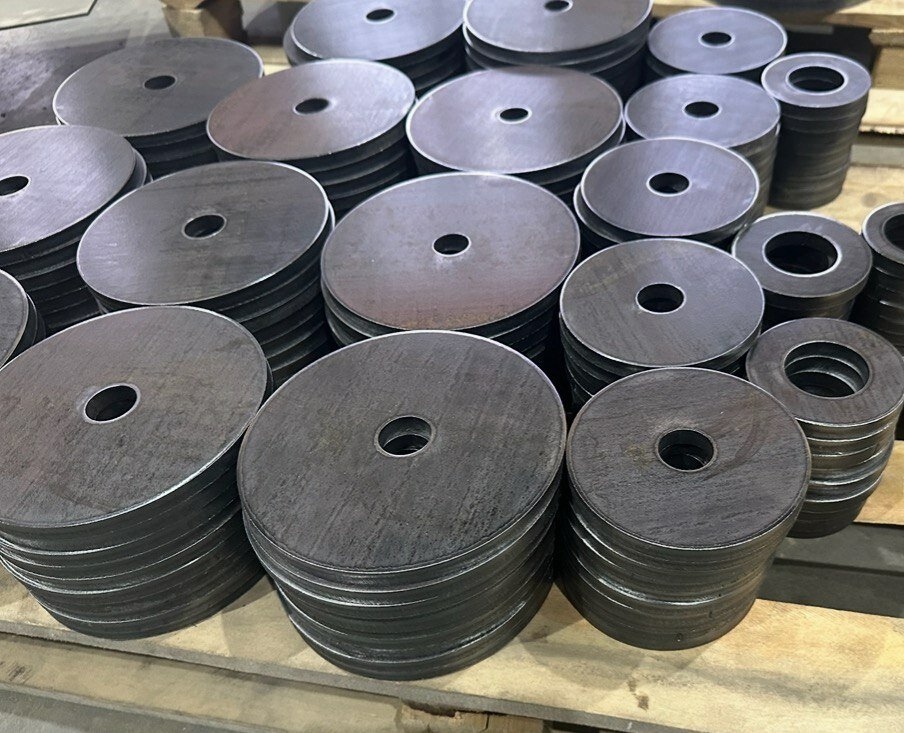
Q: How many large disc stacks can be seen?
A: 11